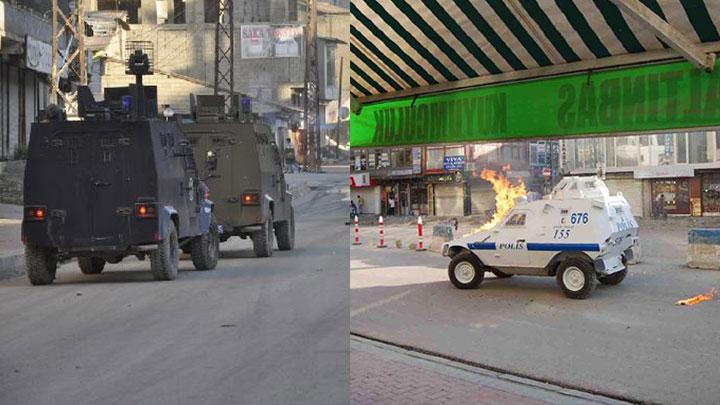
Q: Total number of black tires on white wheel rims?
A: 2